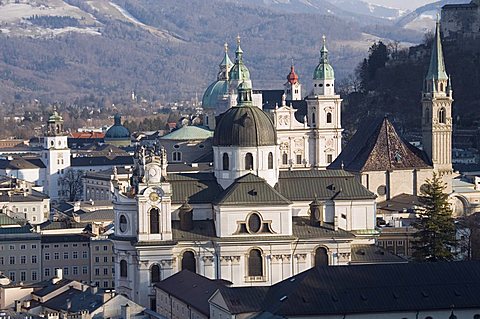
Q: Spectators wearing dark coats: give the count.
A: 0